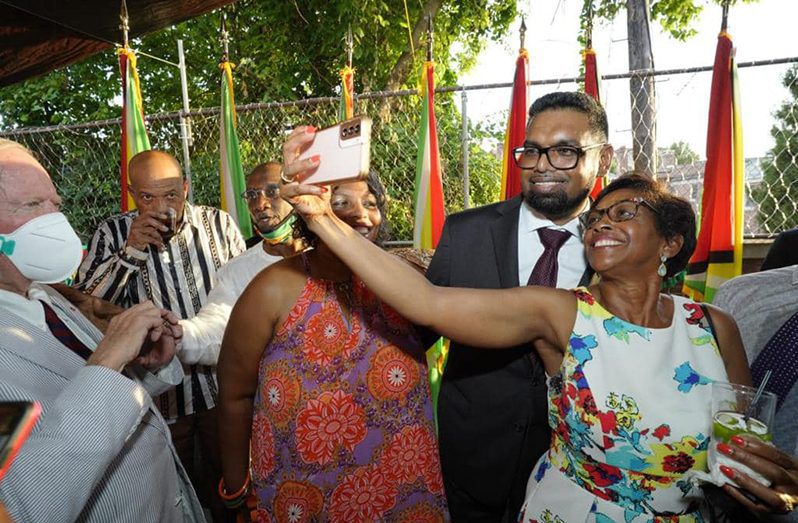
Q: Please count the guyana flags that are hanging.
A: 7